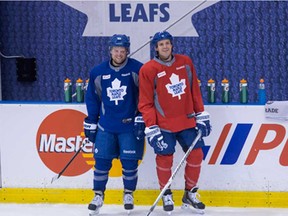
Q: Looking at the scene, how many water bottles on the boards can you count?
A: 8